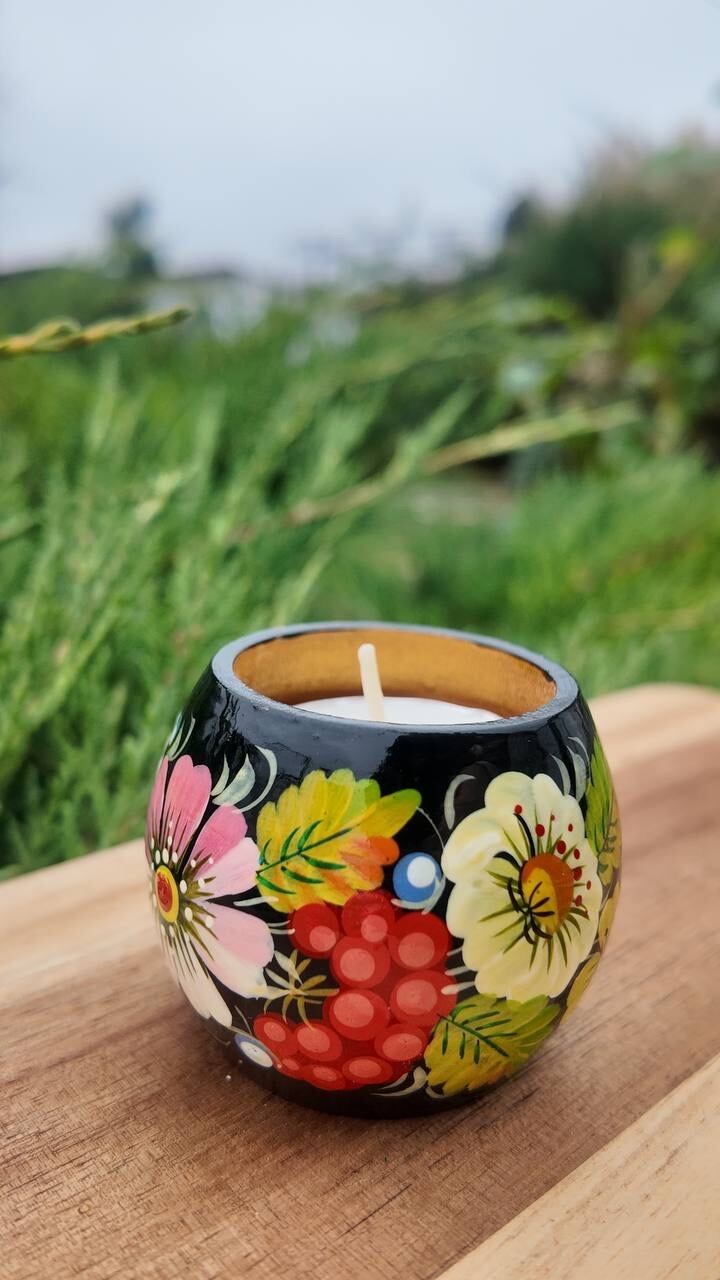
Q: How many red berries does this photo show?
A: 12